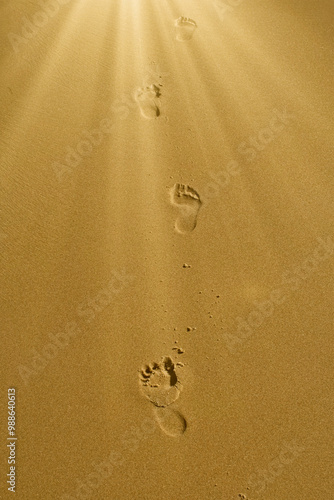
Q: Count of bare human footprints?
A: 4